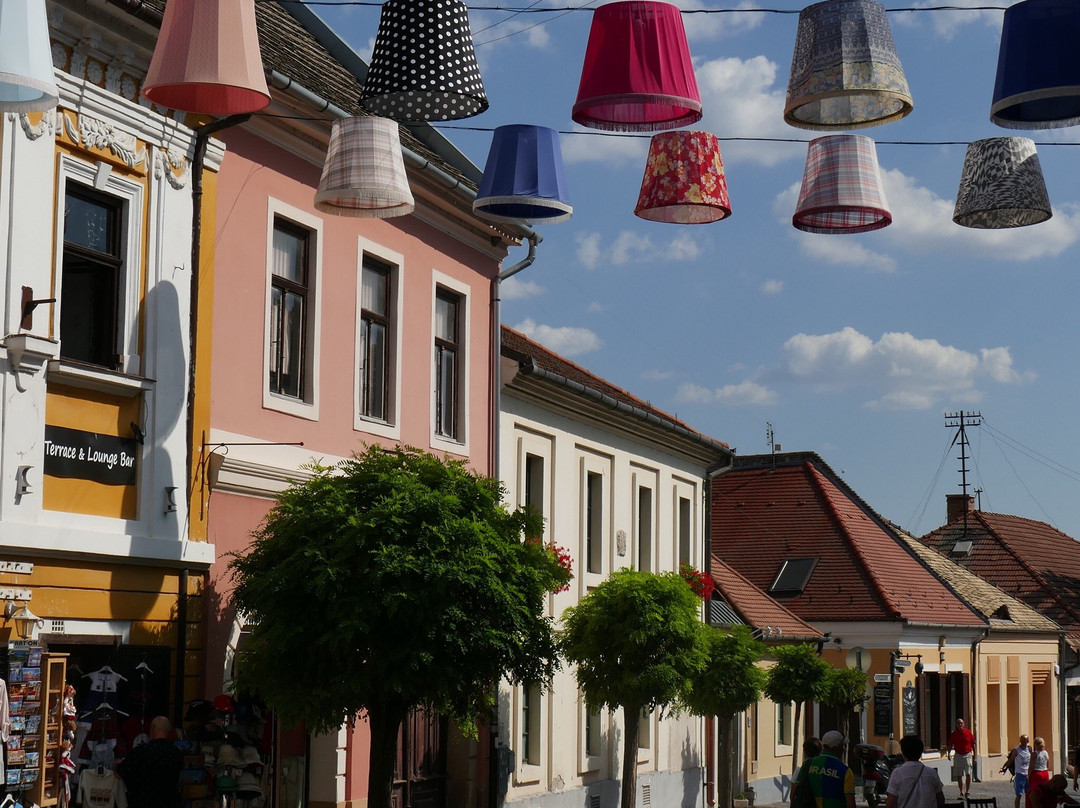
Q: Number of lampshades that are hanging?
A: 11